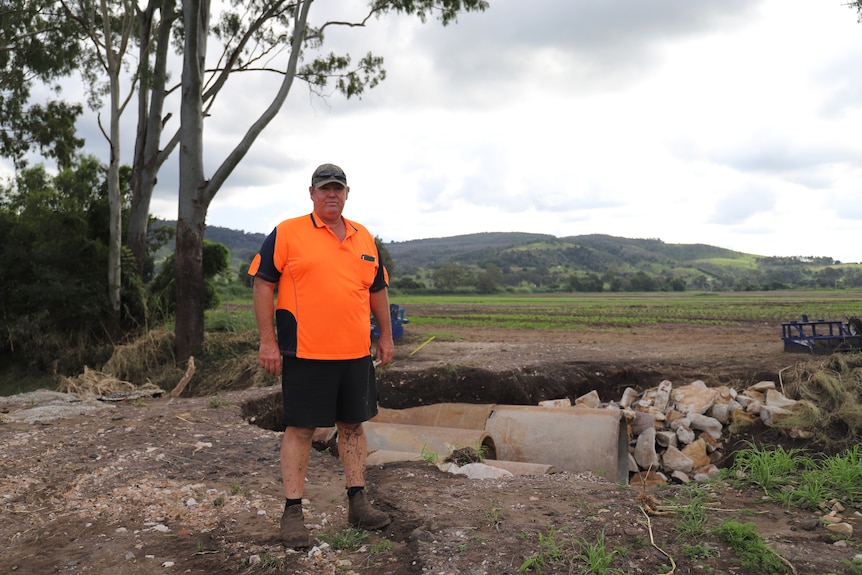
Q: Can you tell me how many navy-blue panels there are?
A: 3